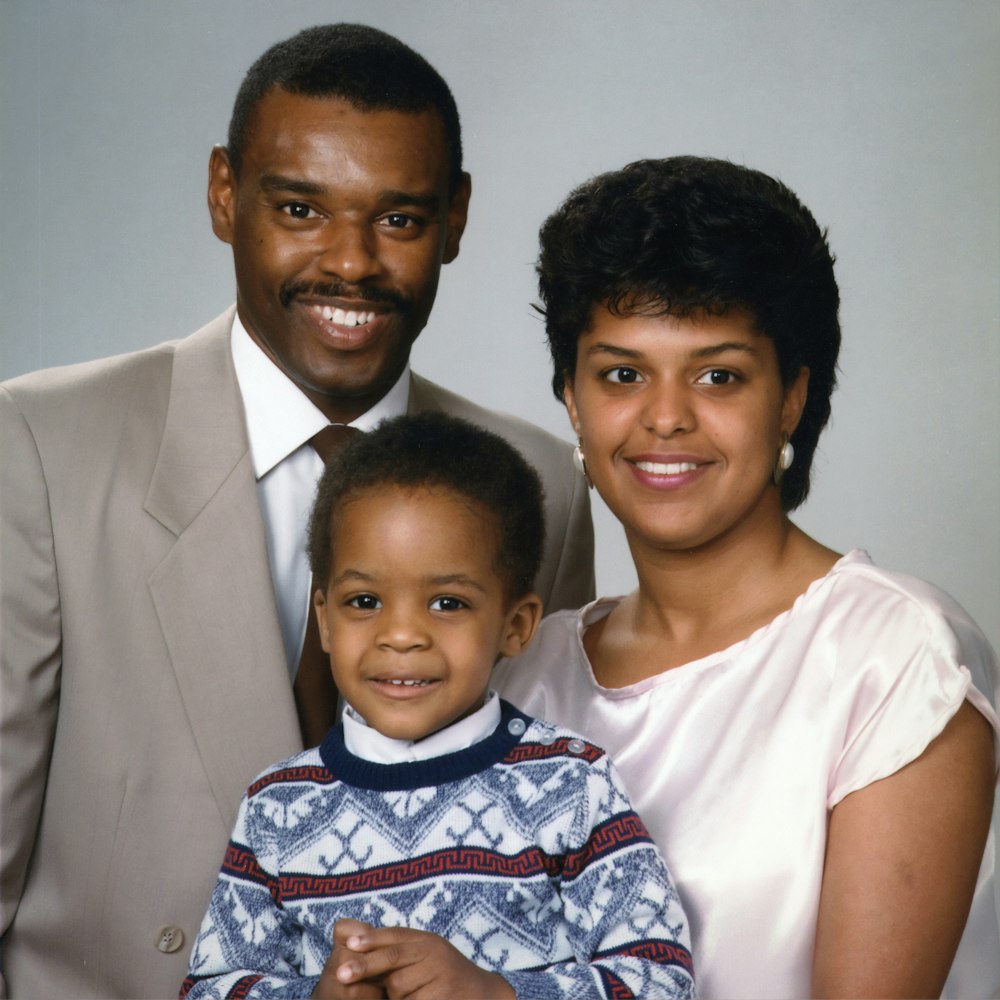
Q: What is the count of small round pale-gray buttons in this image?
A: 3